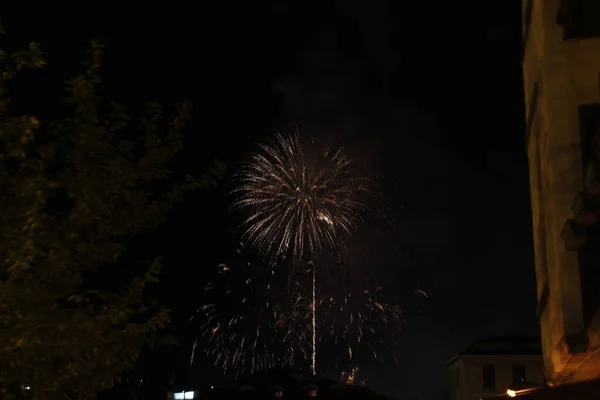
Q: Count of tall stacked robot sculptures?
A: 0